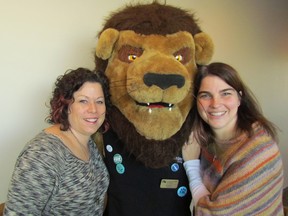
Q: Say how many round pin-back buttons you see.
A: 5